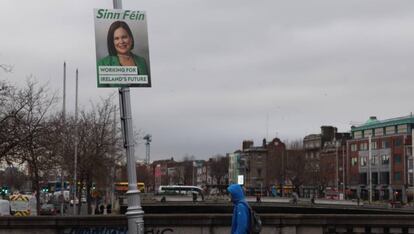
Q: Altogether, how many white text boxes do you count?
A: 2